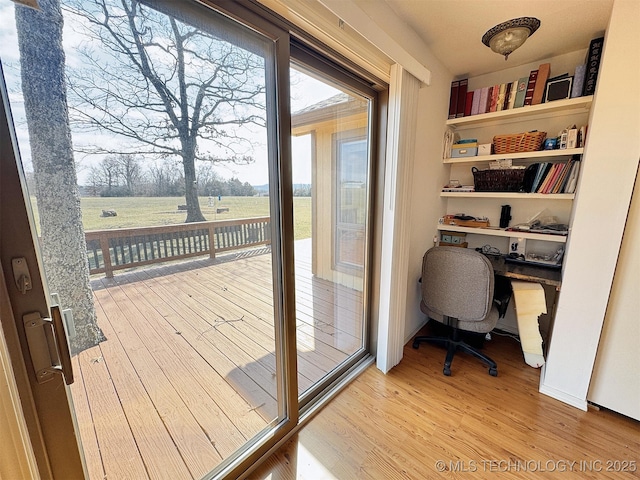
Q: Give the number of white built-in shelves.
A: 4